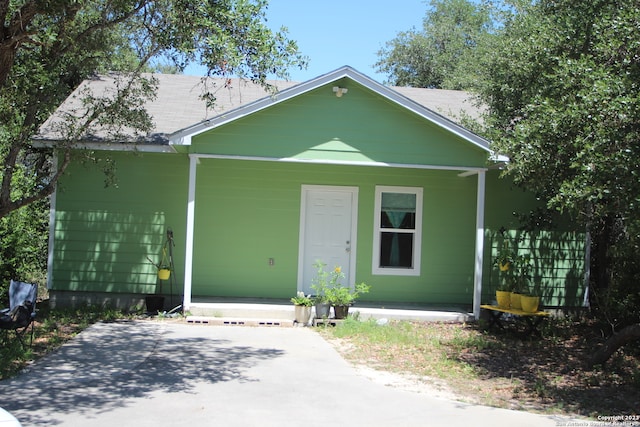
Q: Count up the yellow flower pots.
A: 5